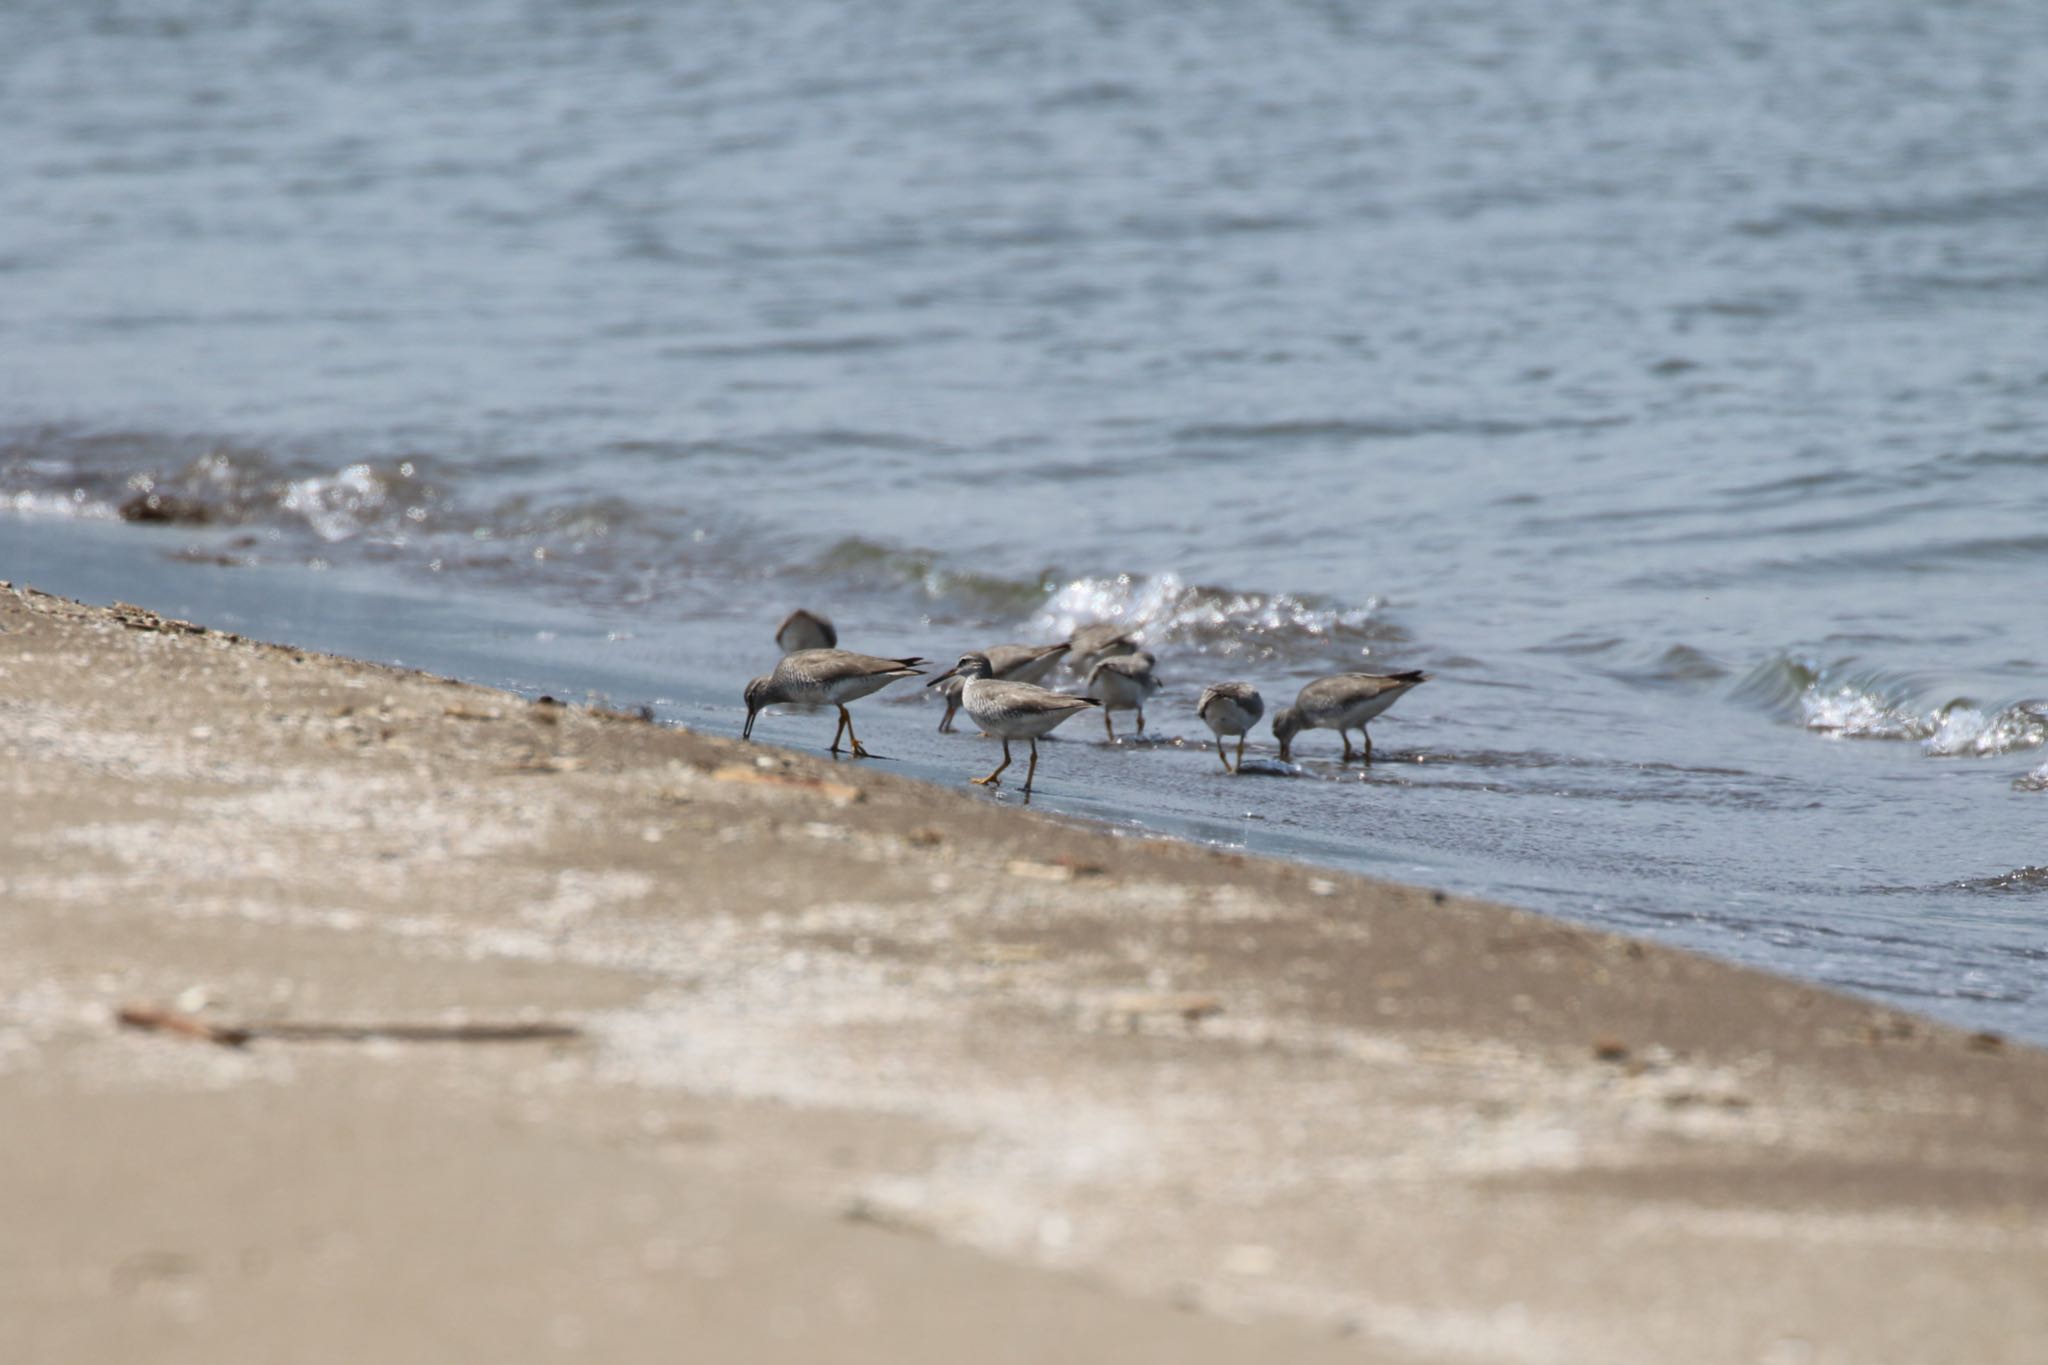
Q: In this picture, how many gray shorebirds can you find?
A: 8